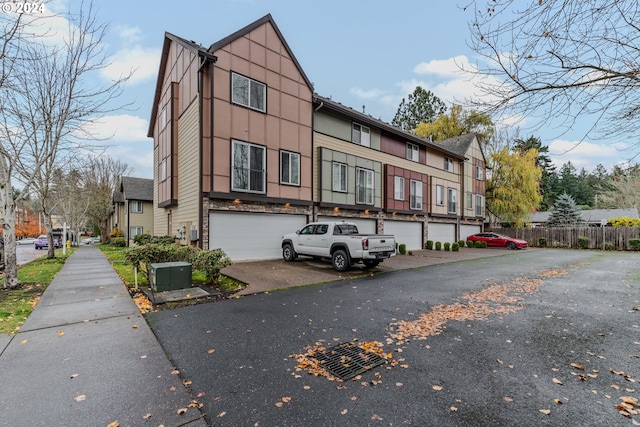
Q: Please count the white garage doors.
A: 5